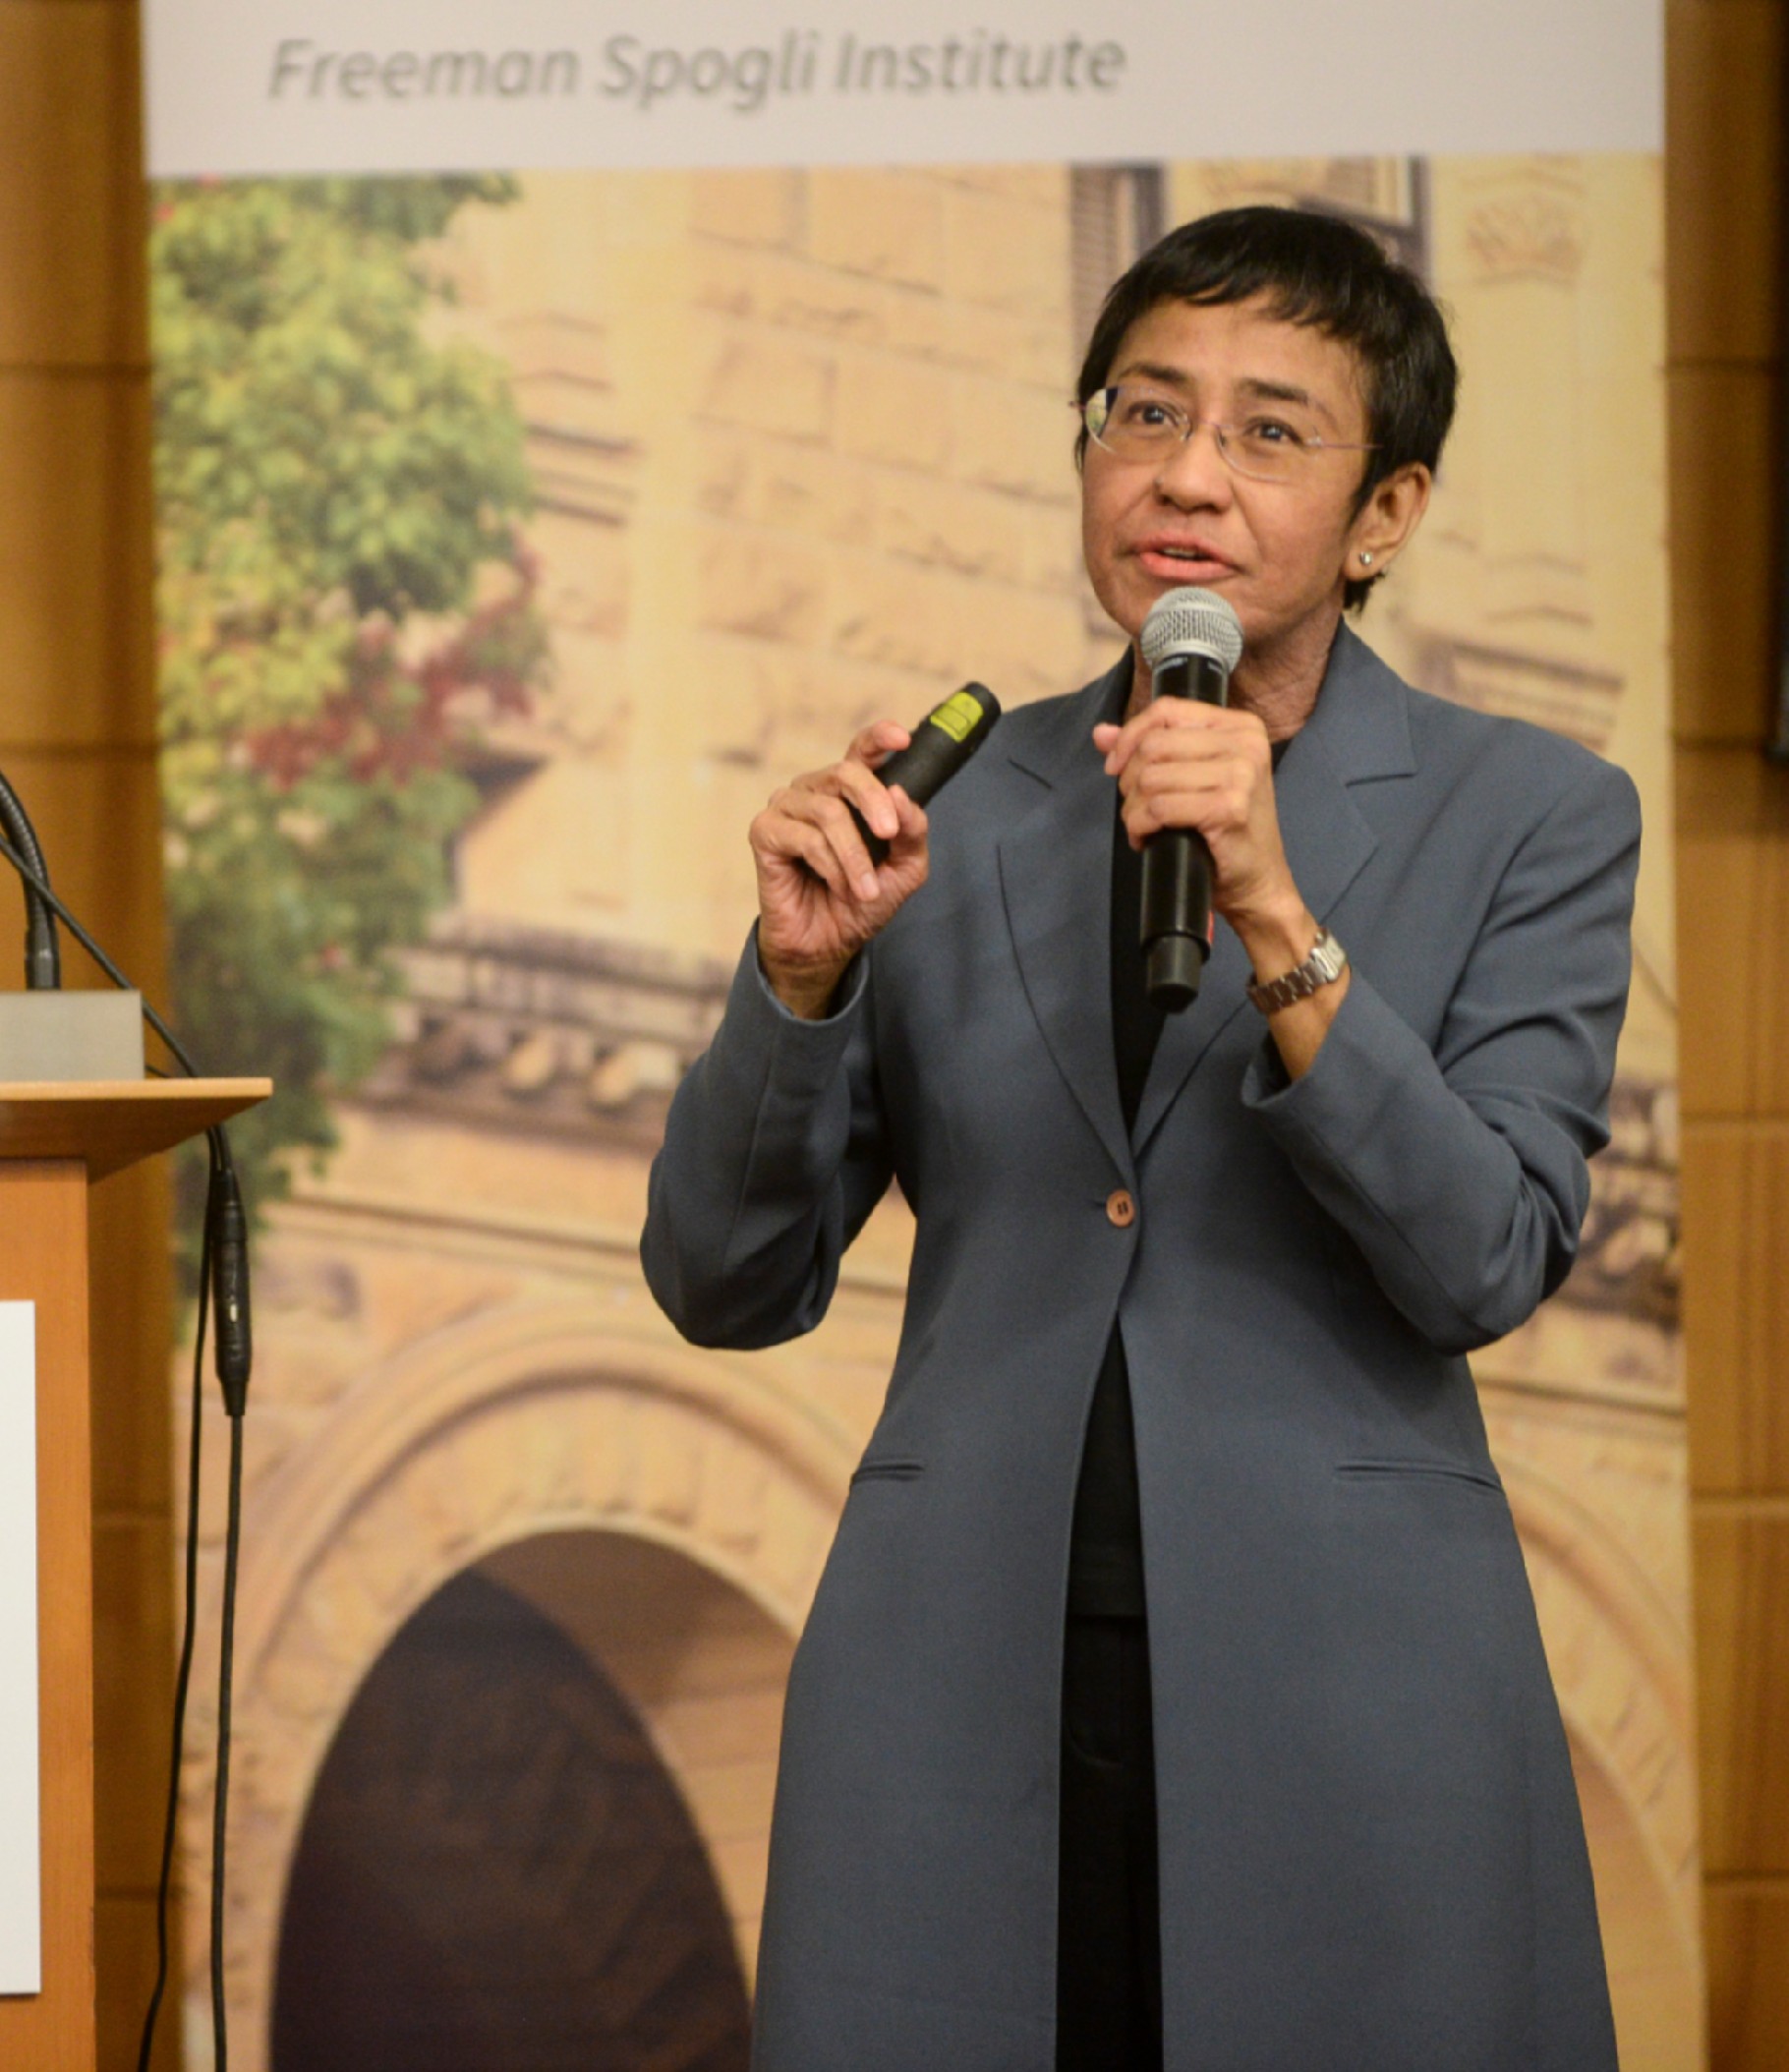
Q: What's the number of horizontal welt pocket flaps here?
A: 2